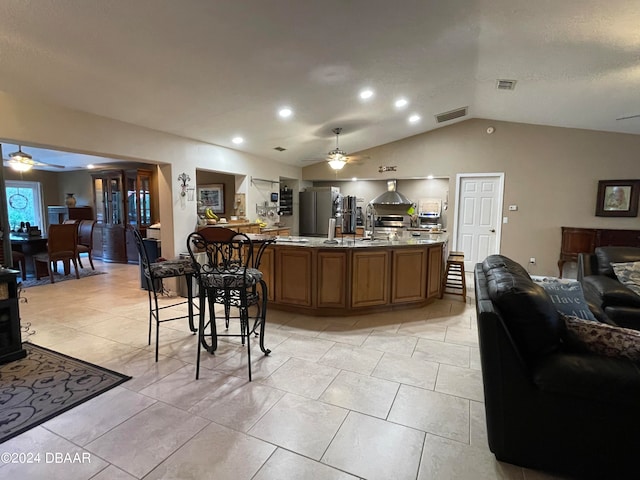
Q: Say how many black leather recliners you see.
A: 2